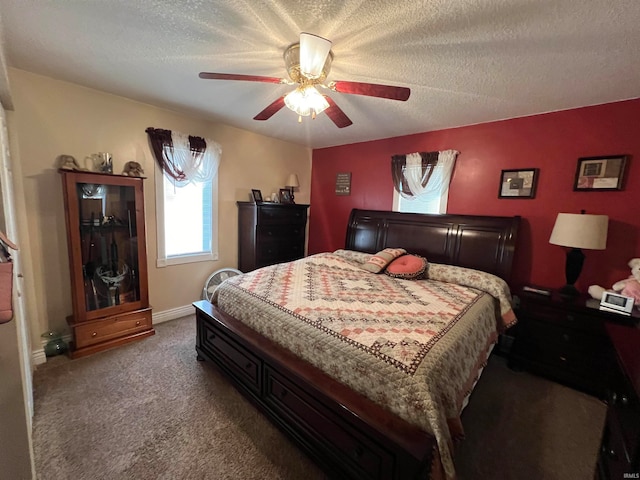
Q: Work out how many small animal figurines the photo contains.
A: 2